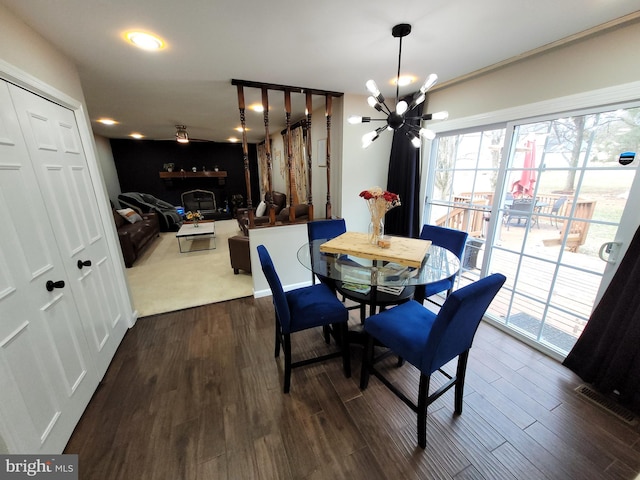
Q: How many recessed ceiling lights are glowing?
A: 7